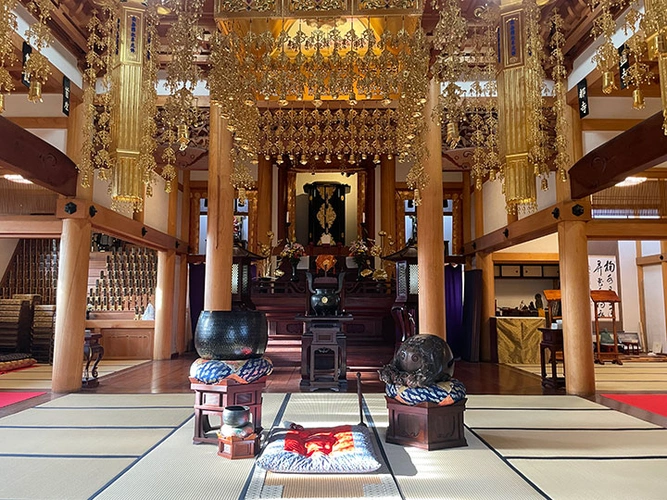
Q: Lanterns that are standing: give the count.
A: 2